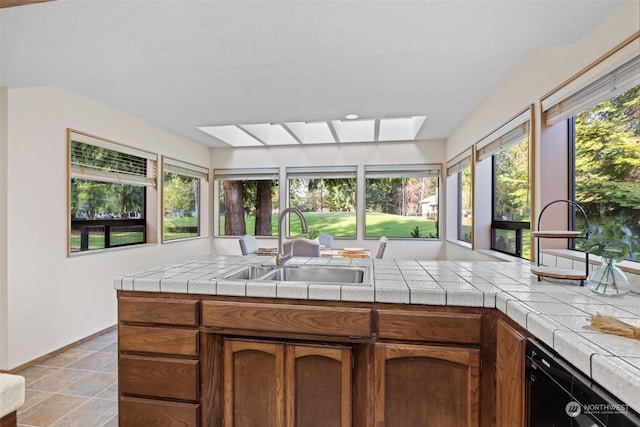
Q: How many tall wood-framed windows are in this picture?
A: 8